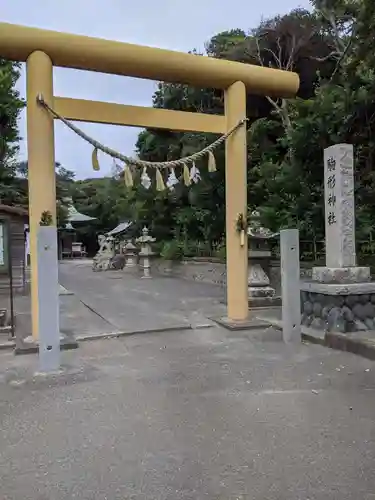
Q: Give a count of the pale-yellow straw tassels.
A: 5